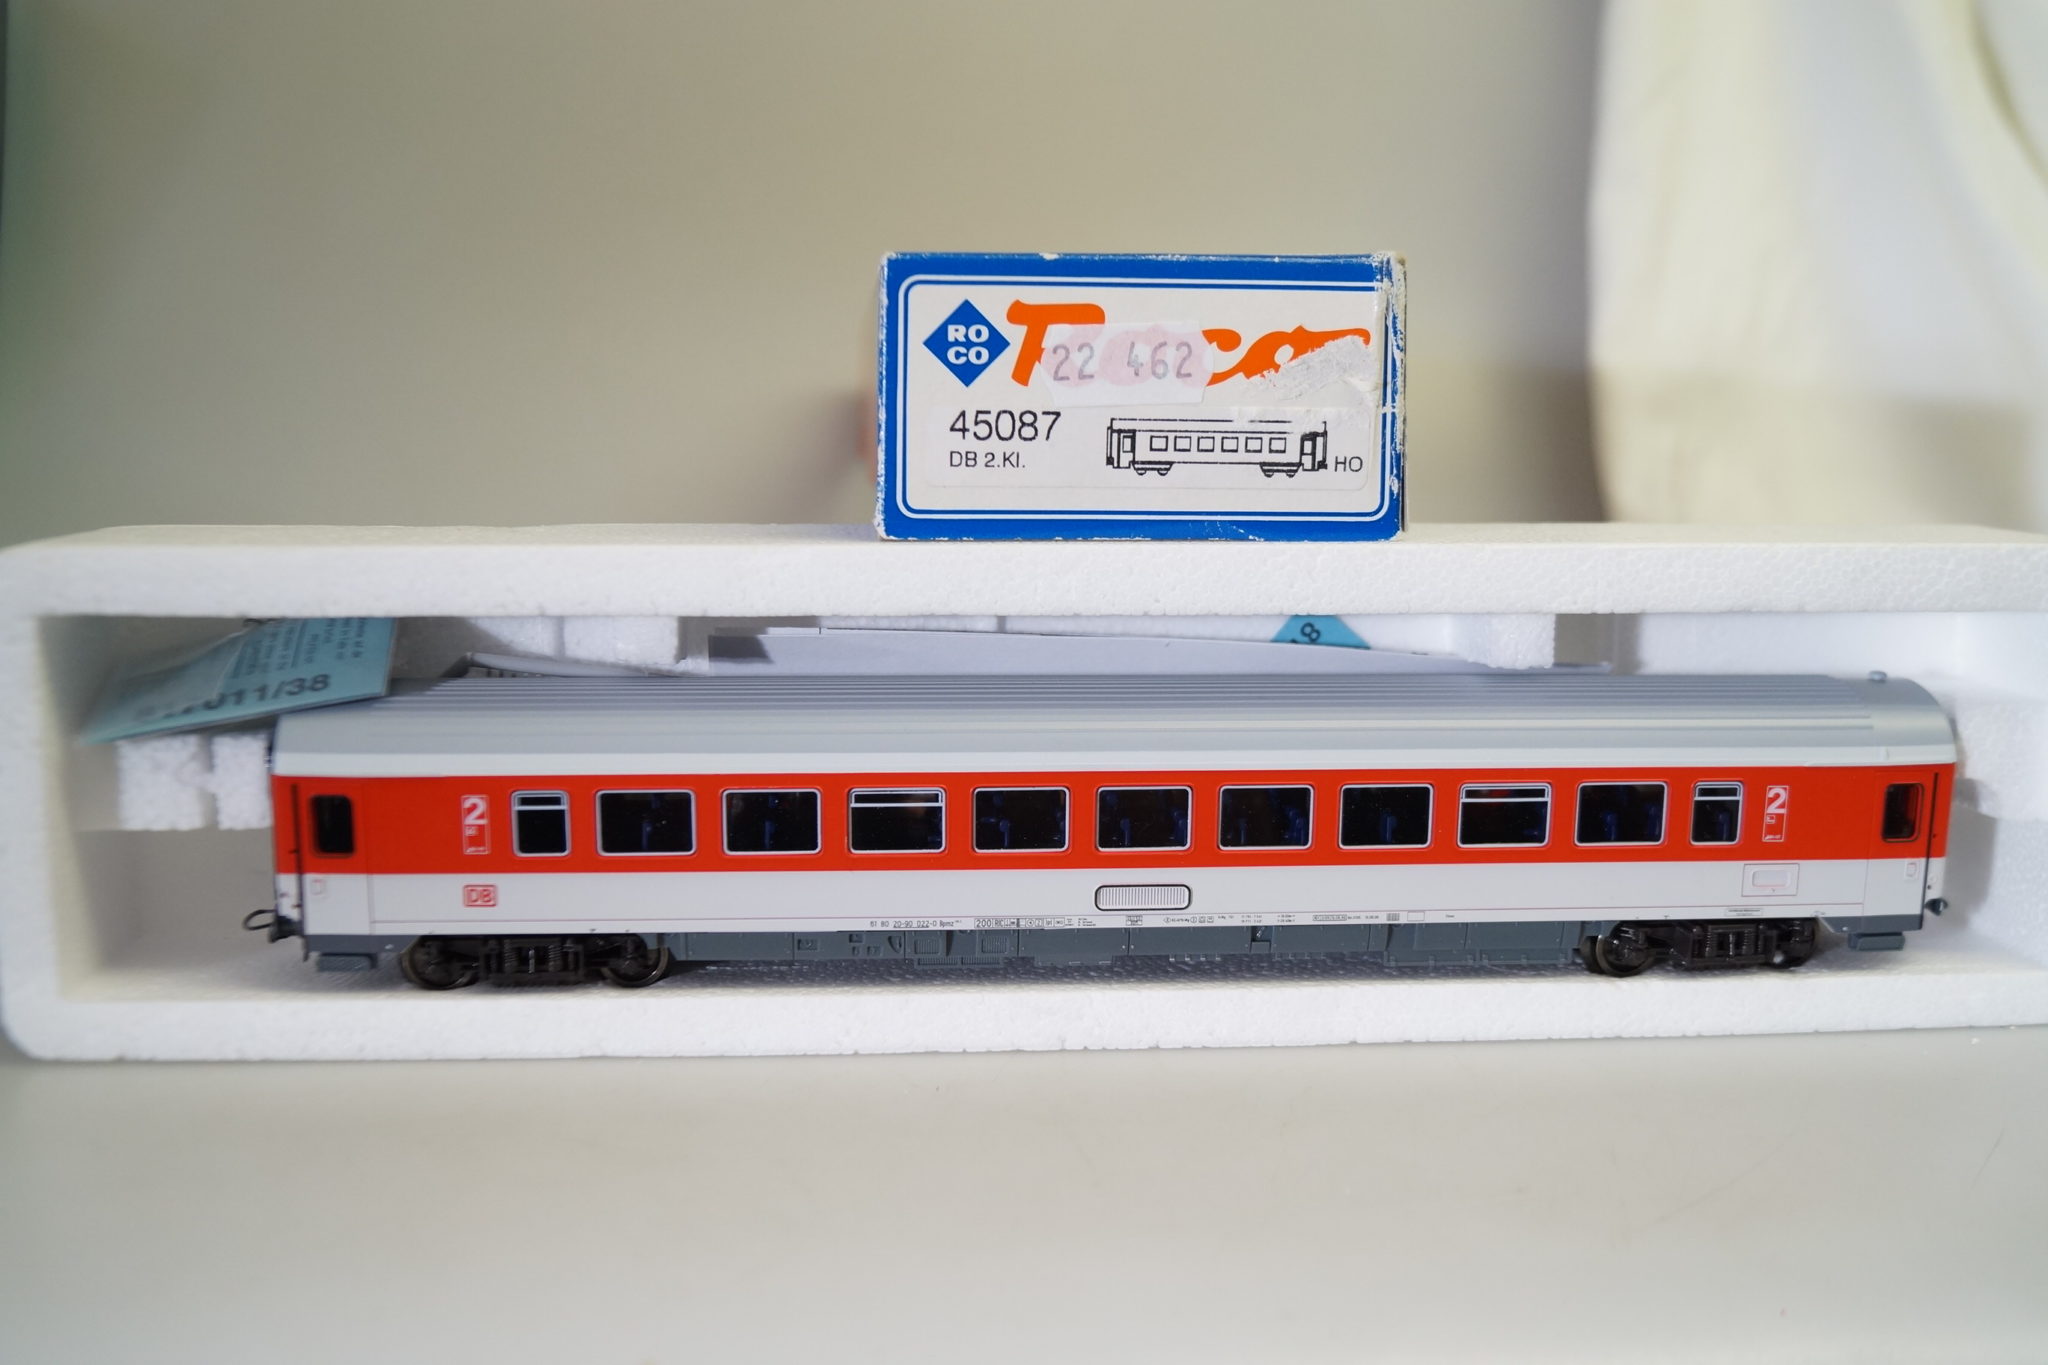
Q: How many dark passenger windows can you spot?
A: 11